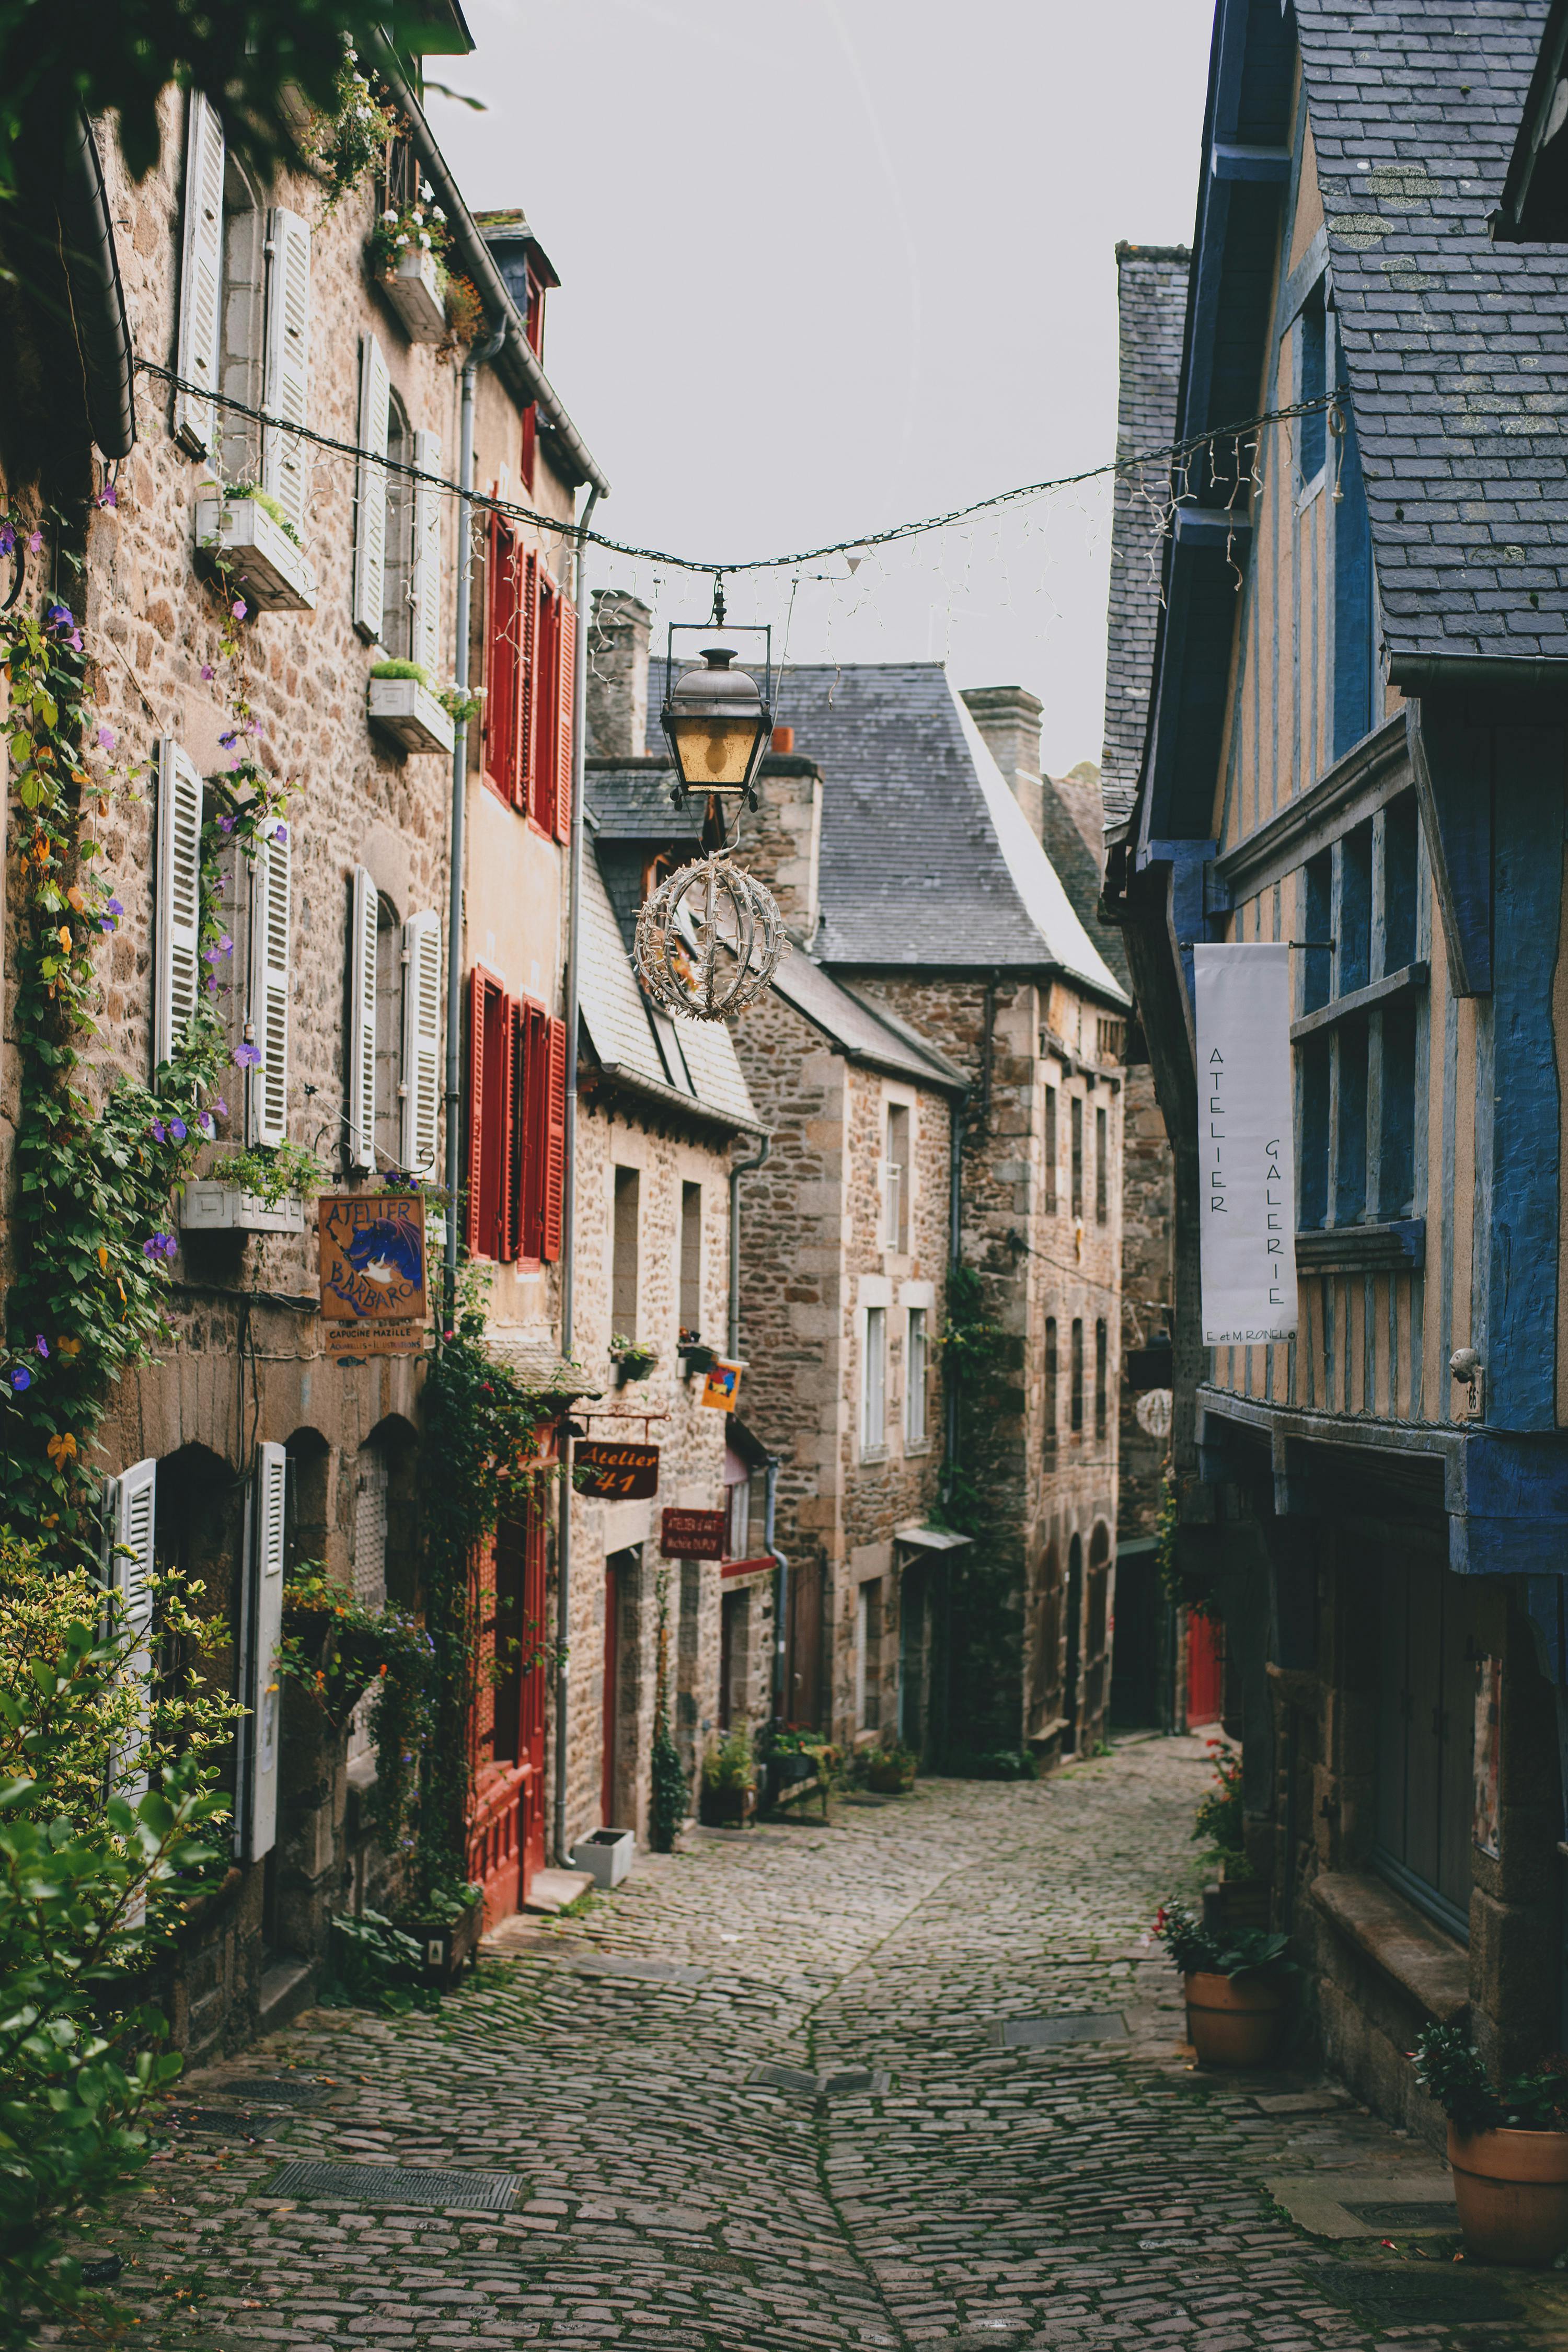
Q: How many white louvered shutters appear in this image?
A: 10